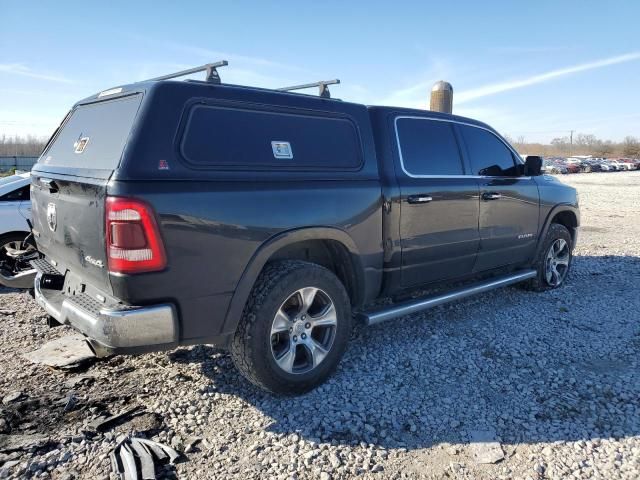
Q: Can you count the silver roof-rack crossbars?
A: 2